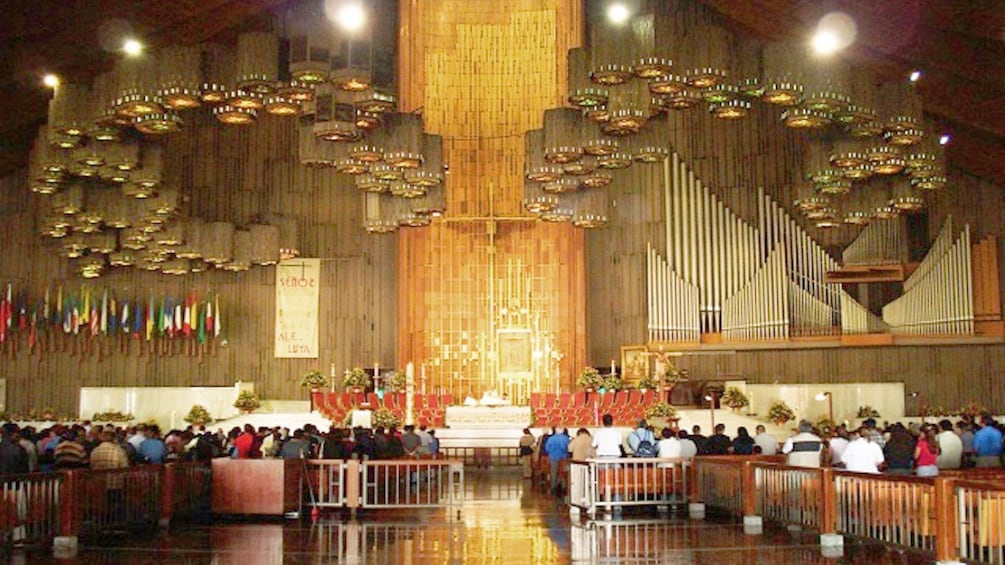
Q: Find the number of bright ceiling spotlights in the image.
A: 7